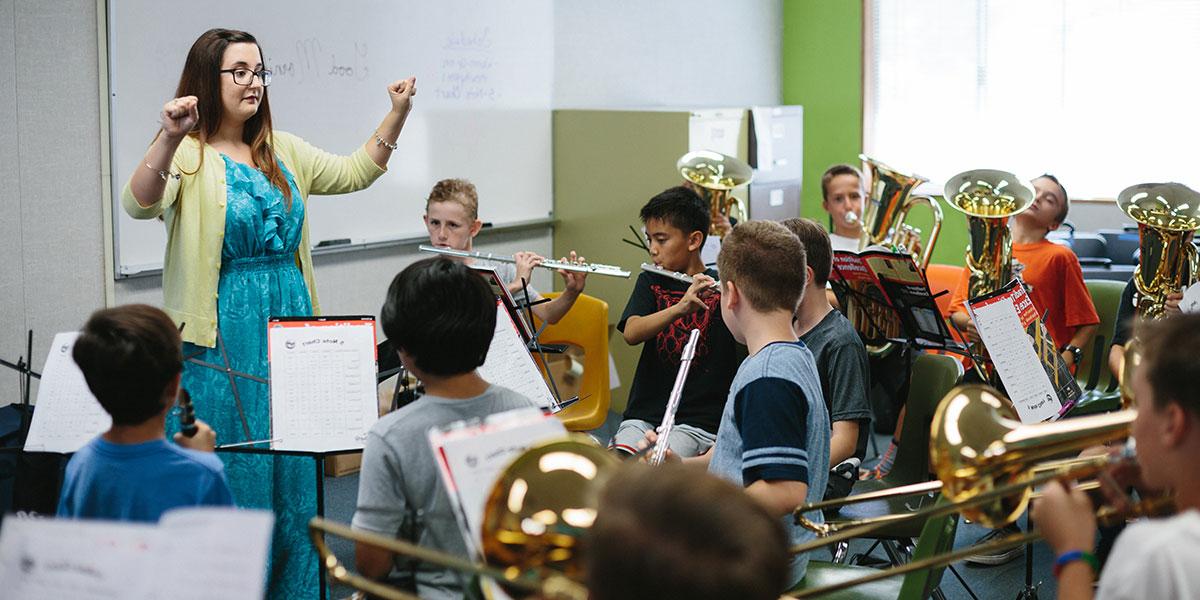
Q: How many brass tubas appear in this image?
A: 4